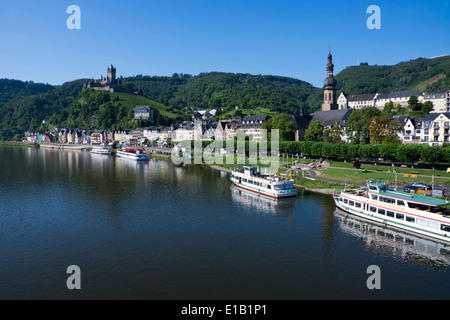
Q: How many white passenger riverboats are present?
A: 4